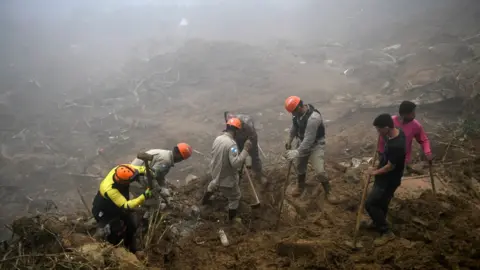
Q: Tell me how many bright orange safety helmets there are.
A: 4